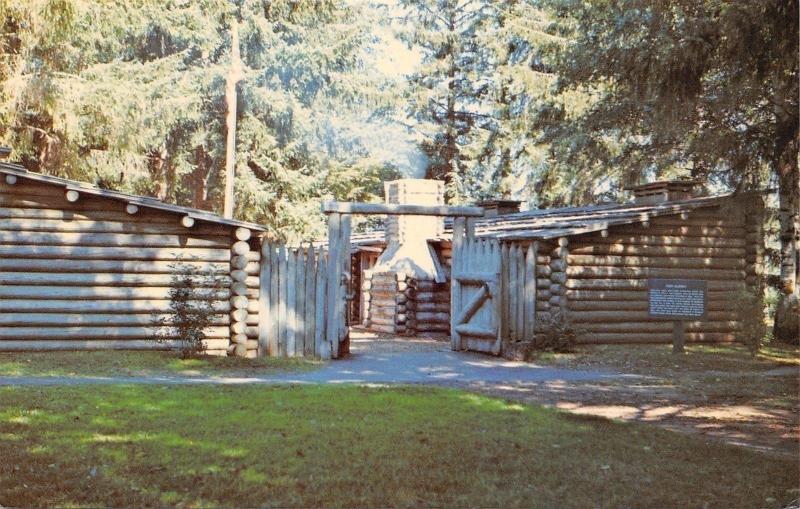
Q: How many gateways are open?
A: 1